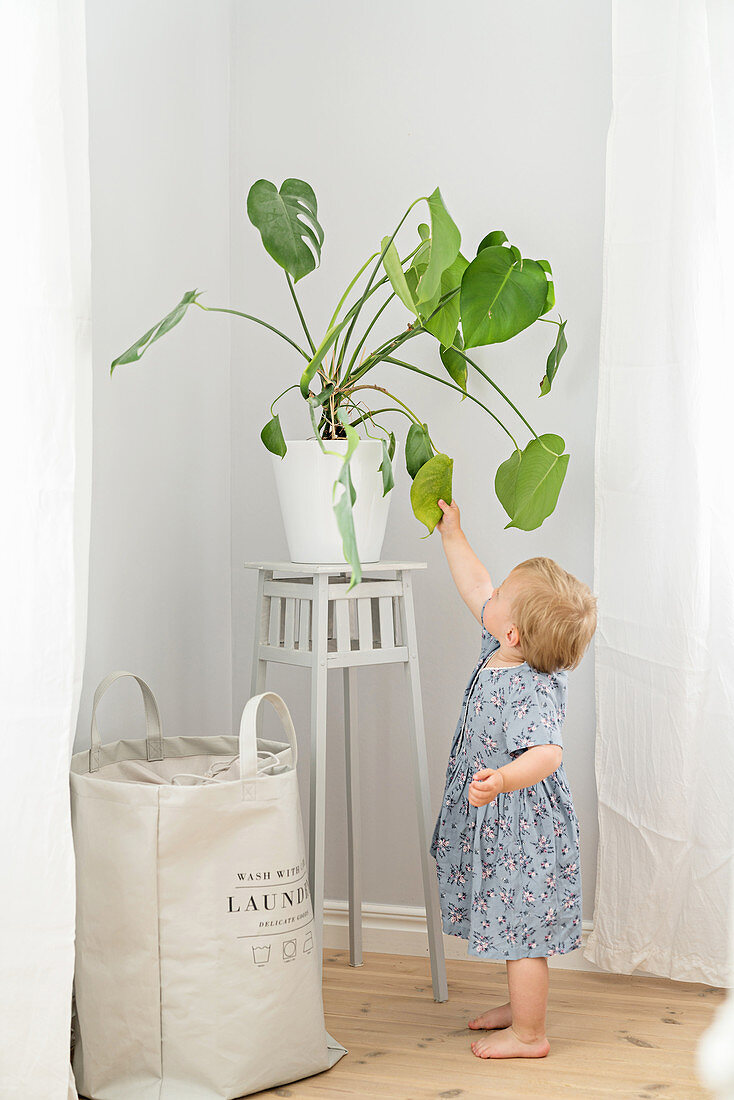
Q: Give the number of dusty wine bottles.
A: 0